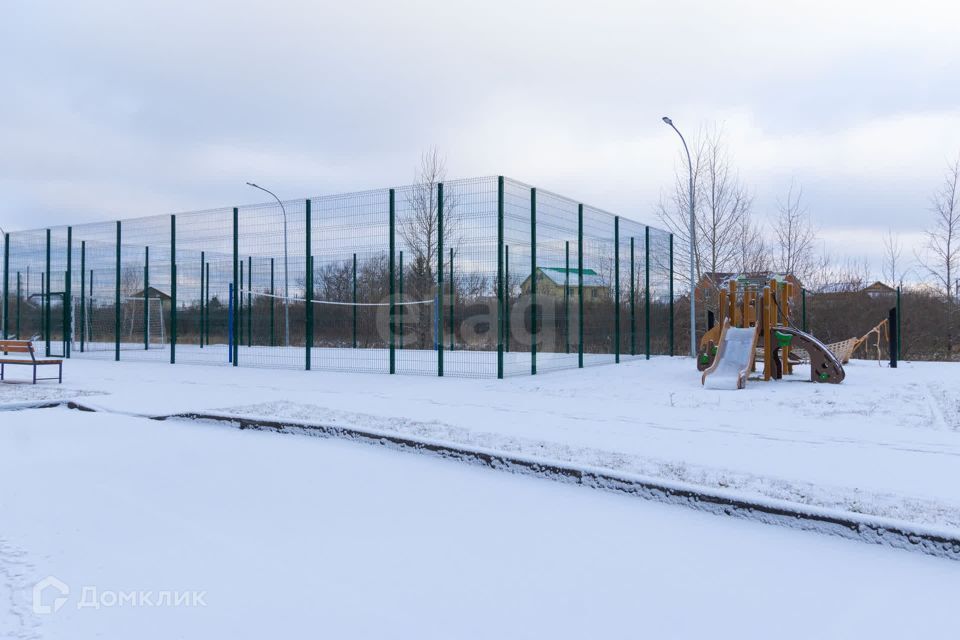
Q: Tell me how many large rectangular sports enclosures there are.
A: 1